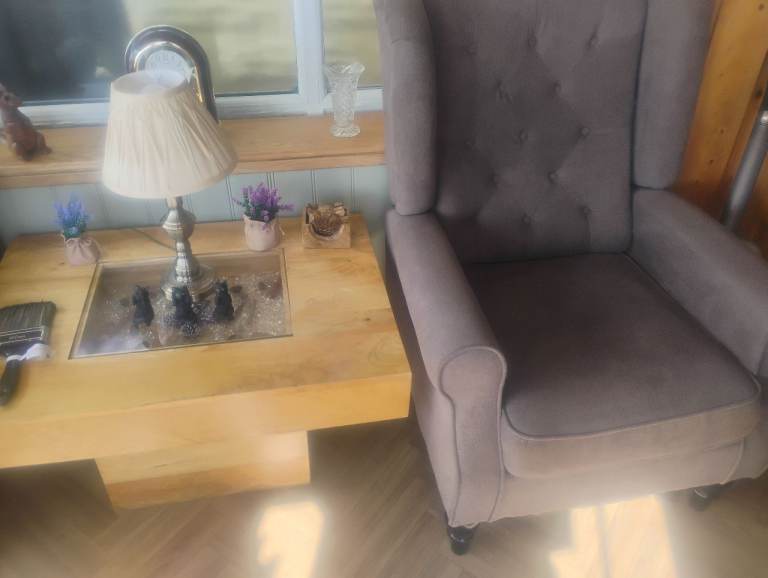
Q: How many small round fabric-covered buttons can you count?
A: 12